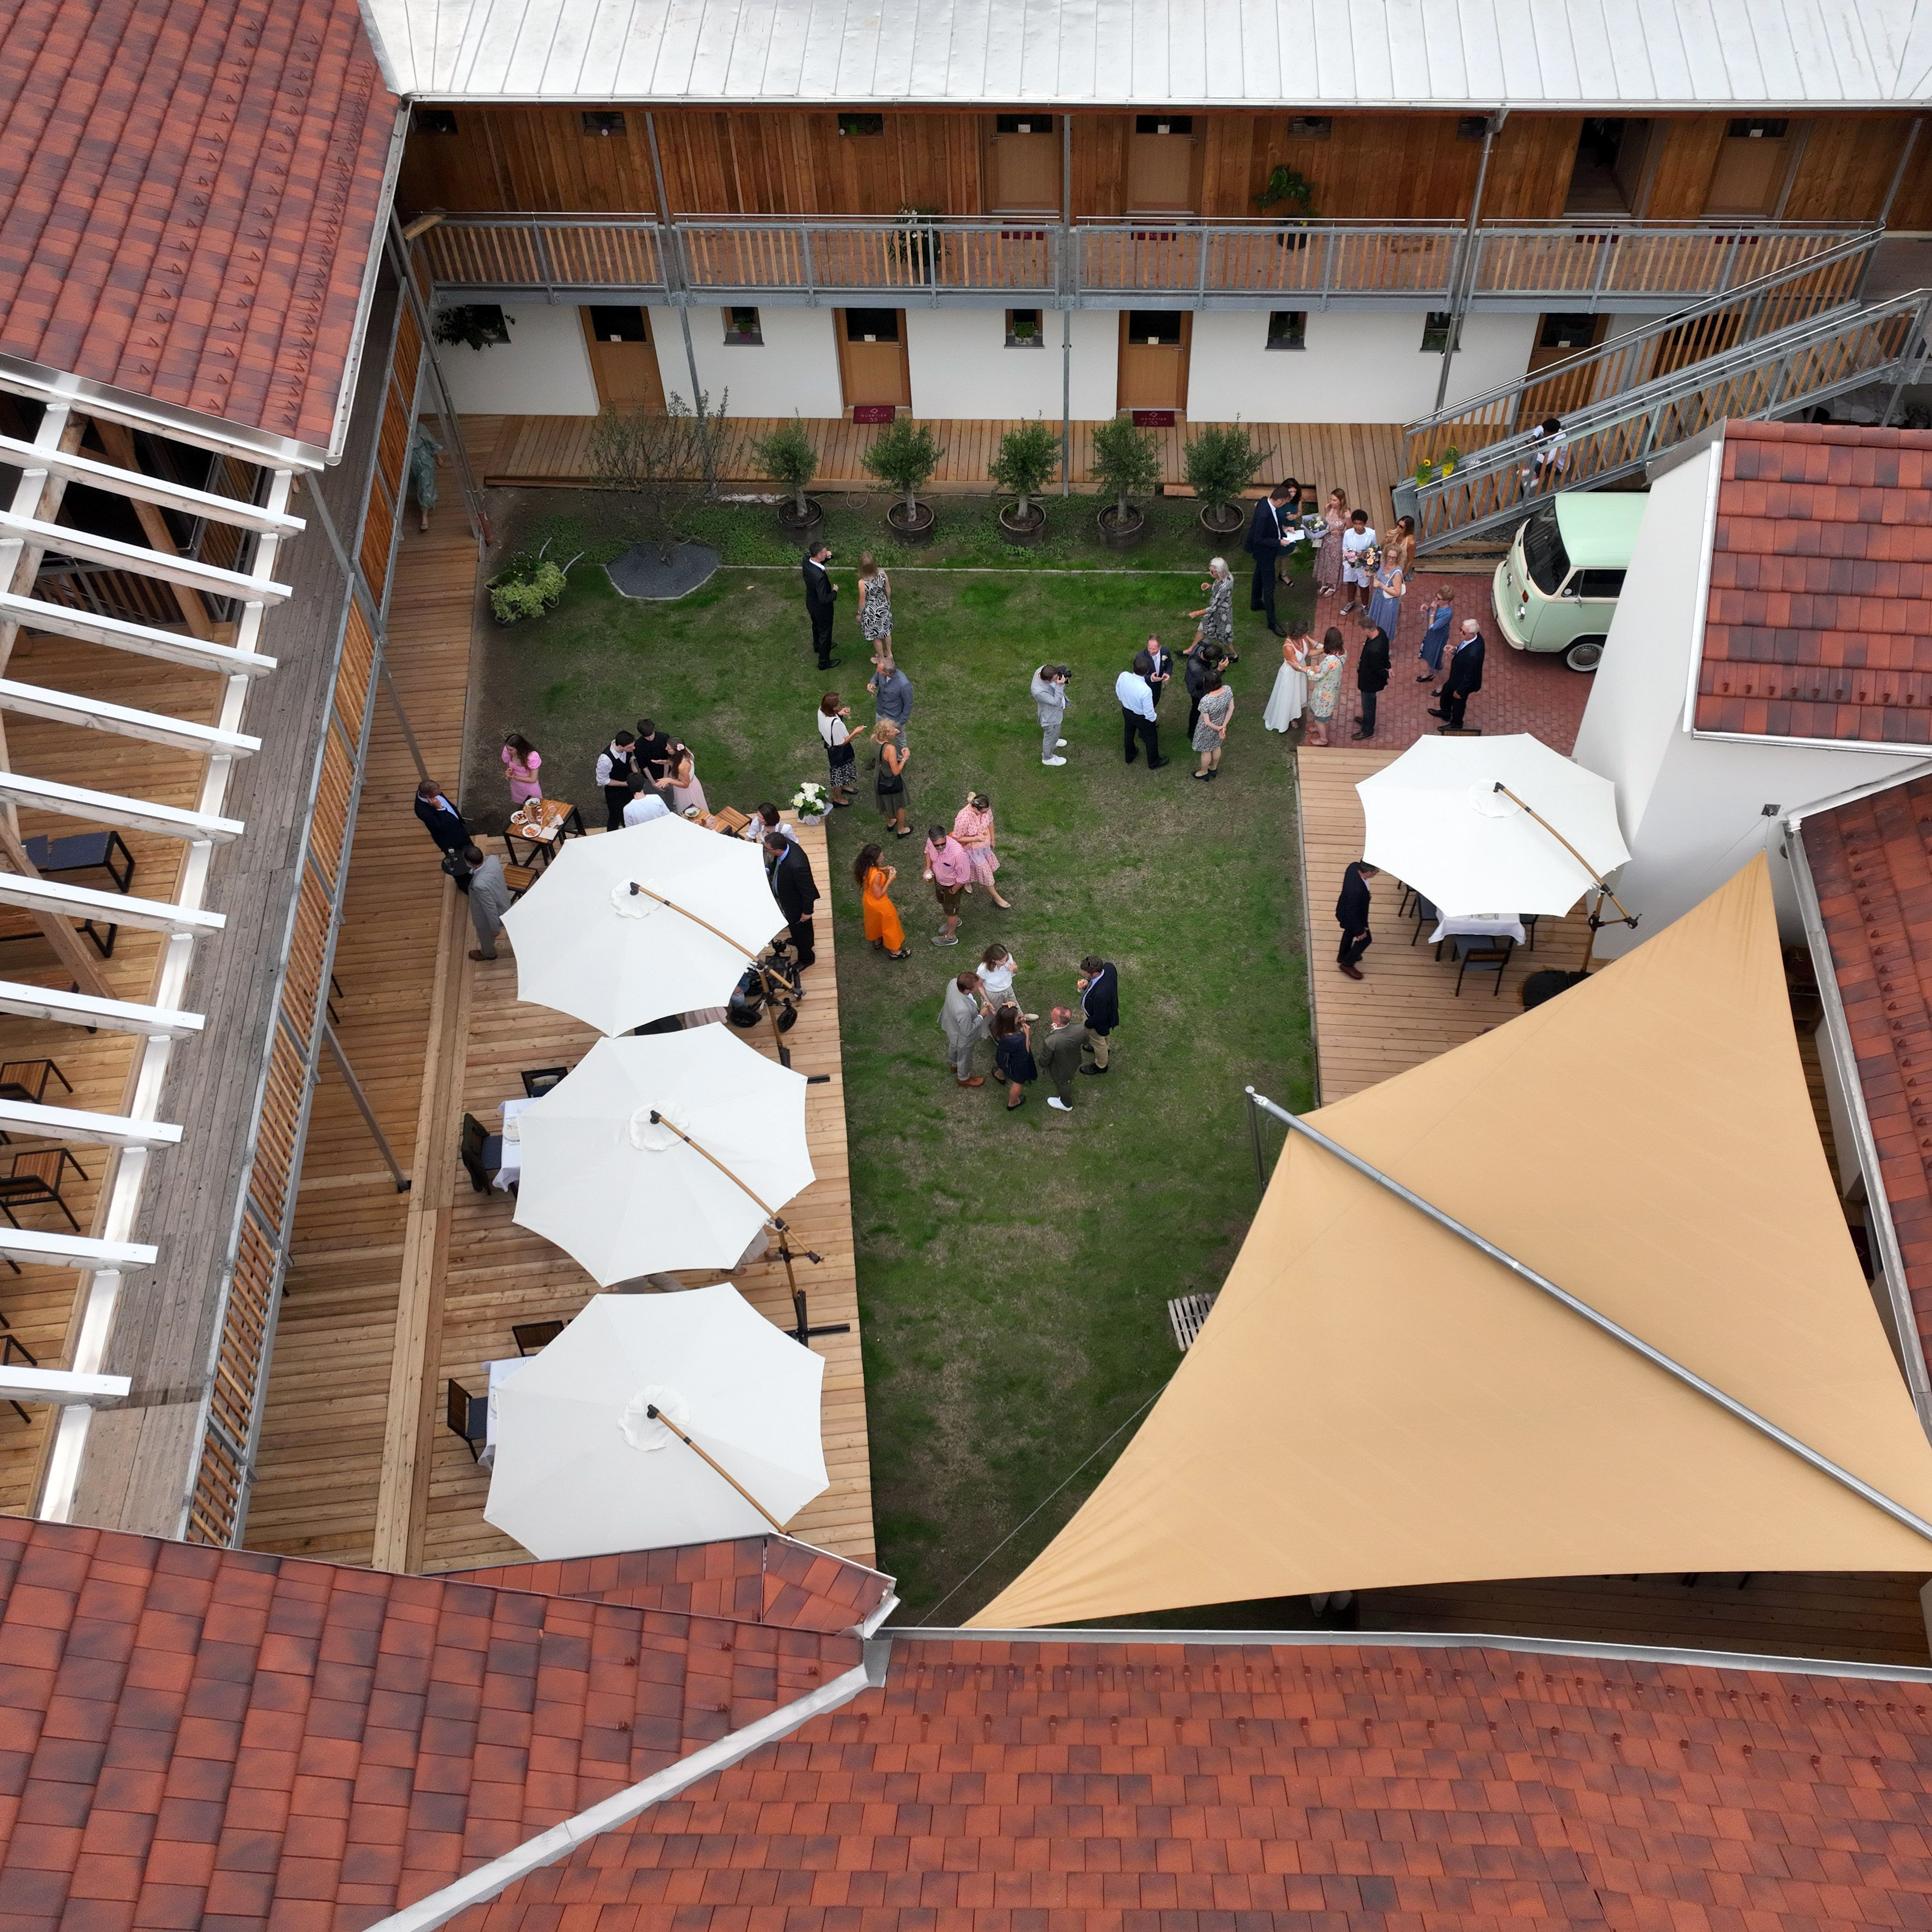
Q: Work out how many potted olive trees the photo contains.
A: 5